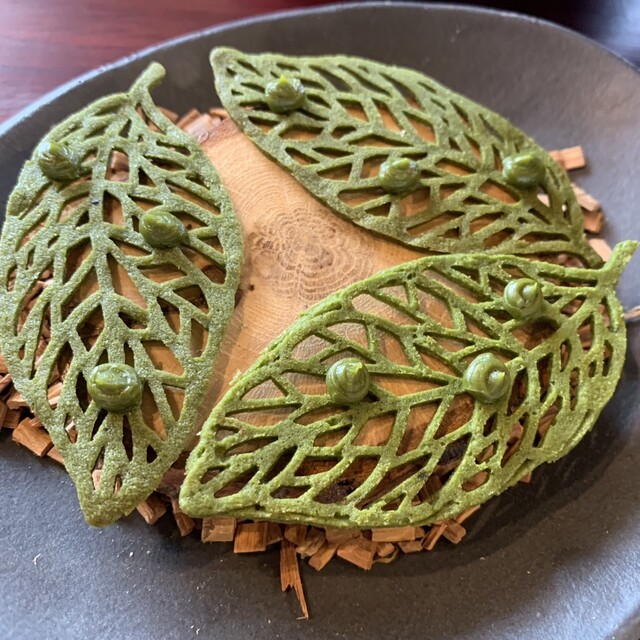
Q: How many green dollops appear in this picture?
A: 9